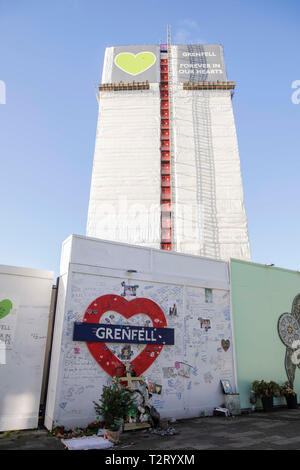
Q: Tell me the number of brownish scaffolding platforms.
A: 2